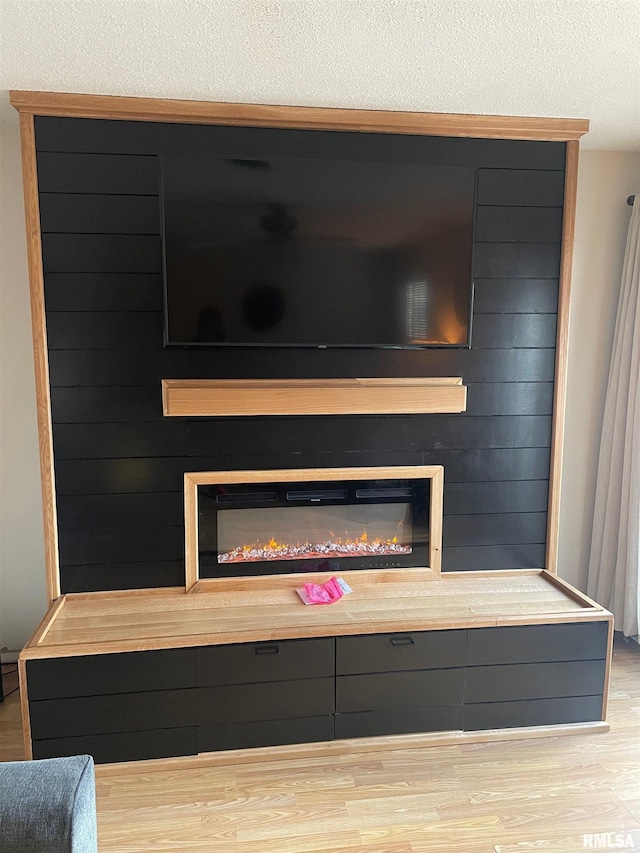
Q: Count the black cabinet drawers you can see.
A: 2